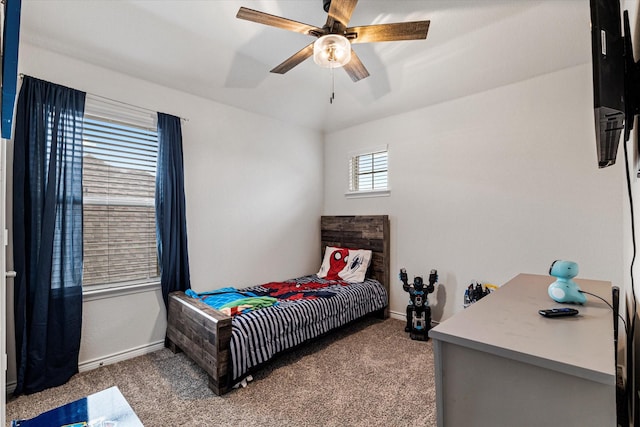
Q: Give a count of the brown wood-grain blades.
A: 5